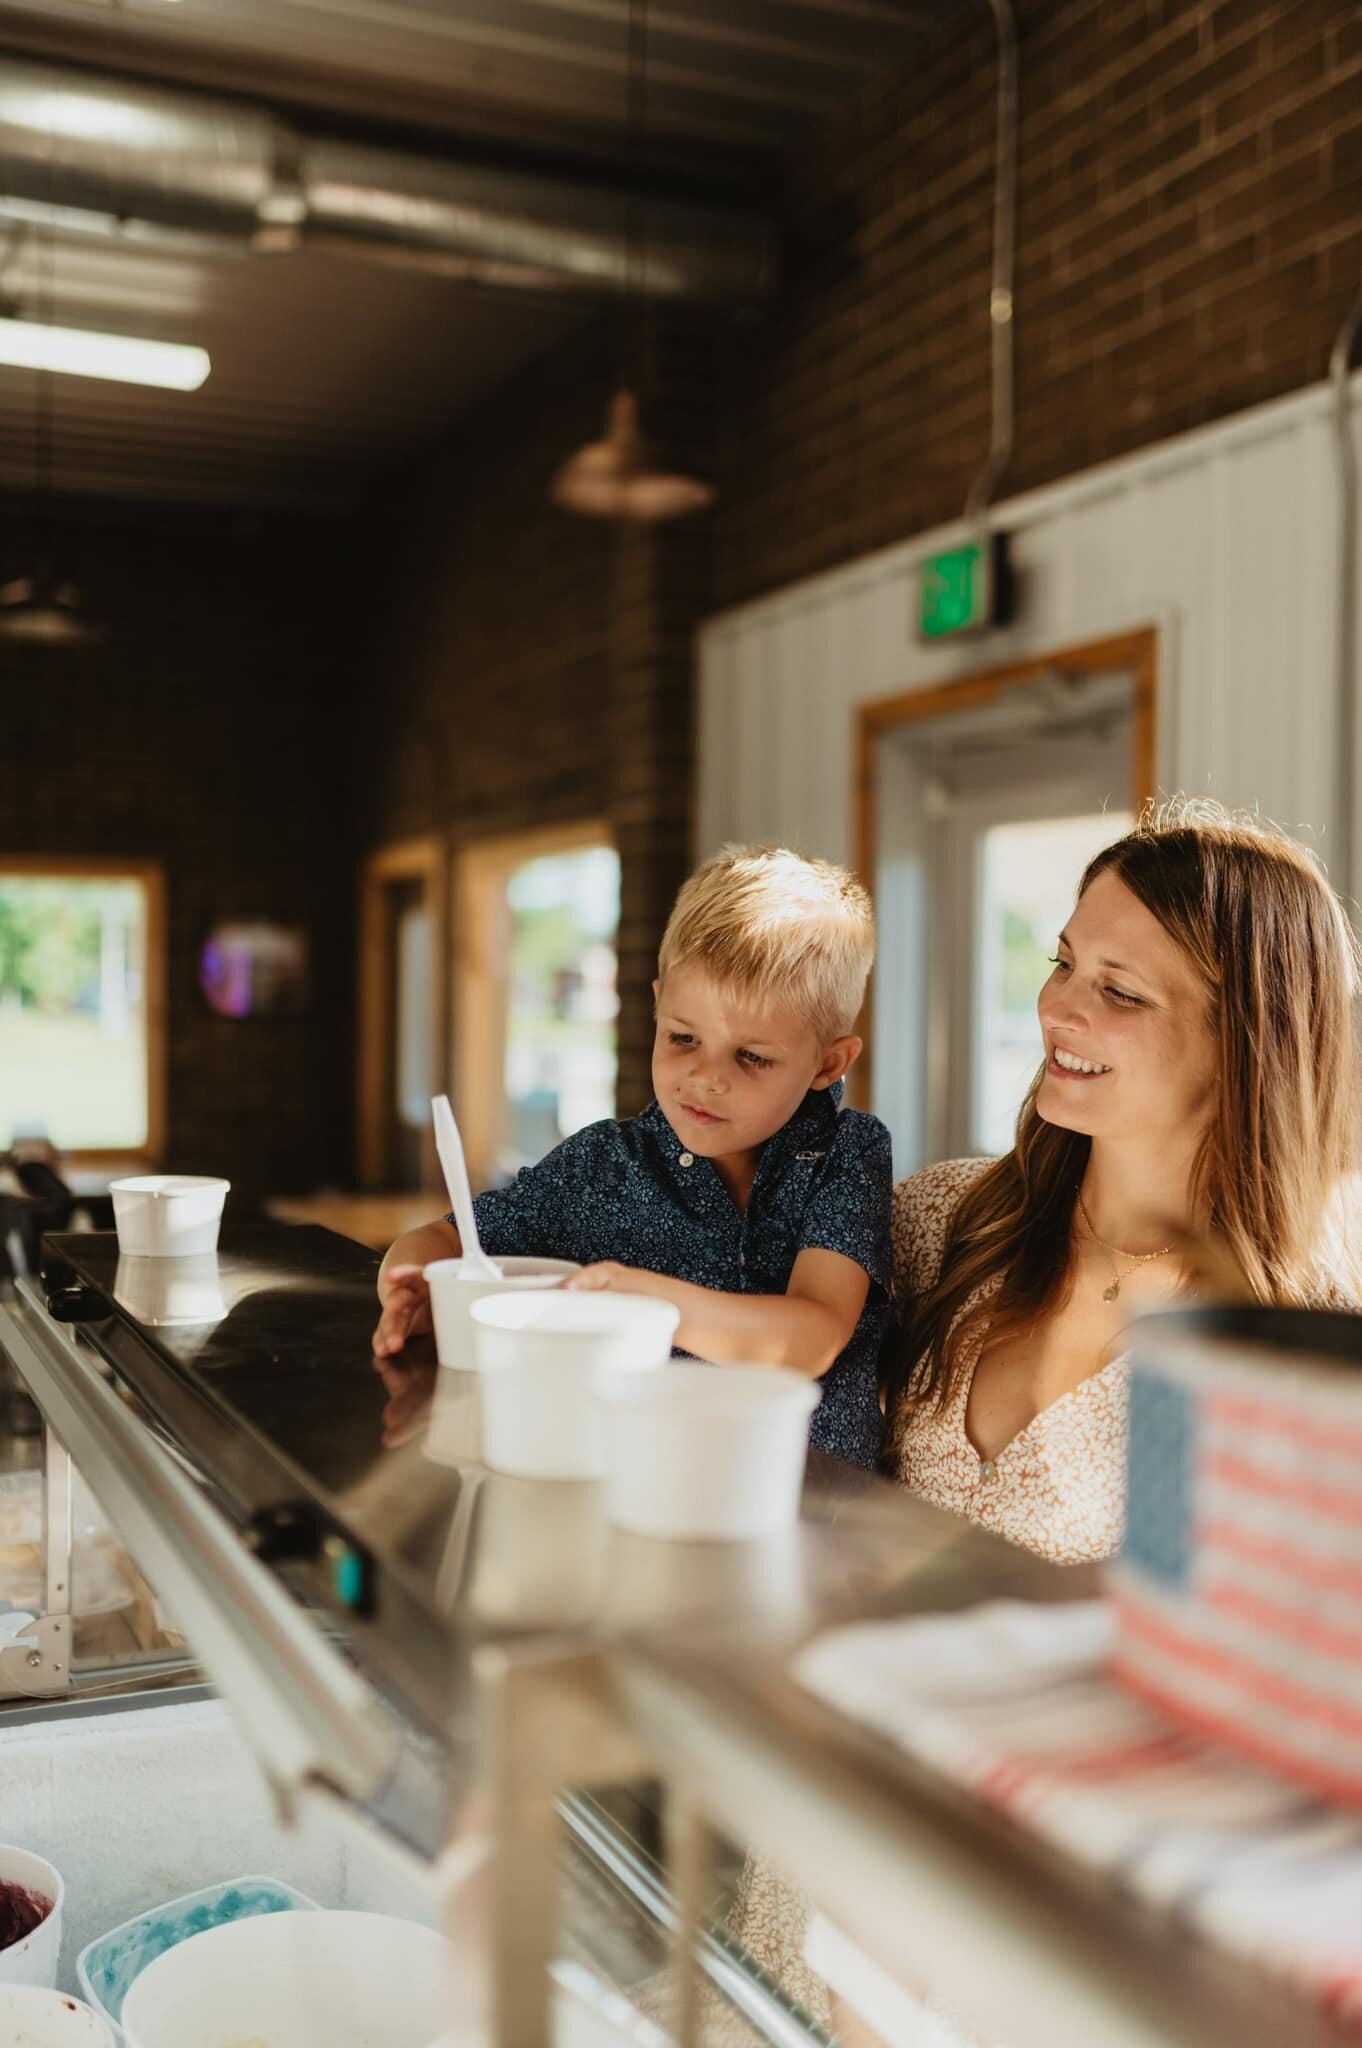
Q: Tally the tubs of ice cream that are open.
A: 4